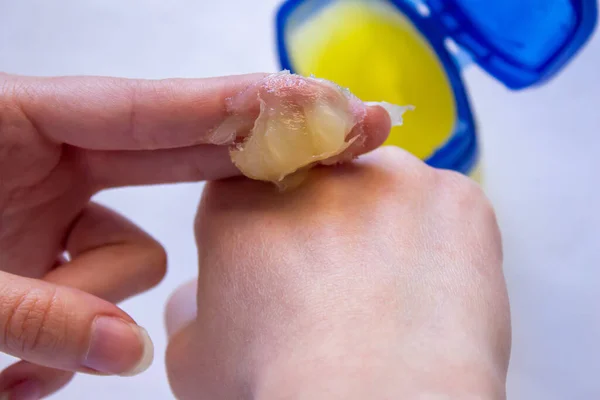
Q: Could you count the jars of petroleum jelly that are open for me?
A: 1